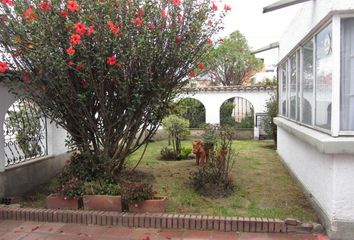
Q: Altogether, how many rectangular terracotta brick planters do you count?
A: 3